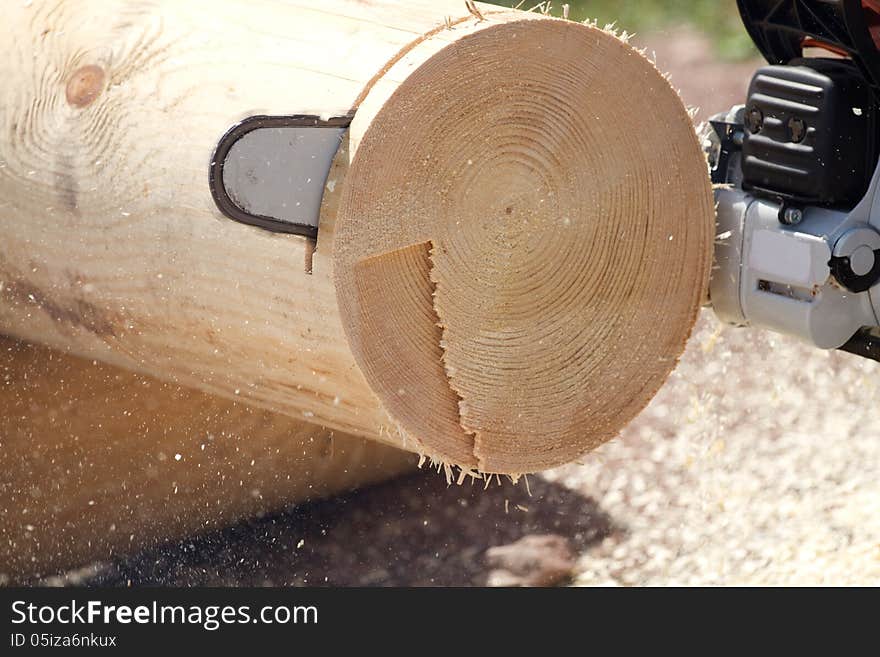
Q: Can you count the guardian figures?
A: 0